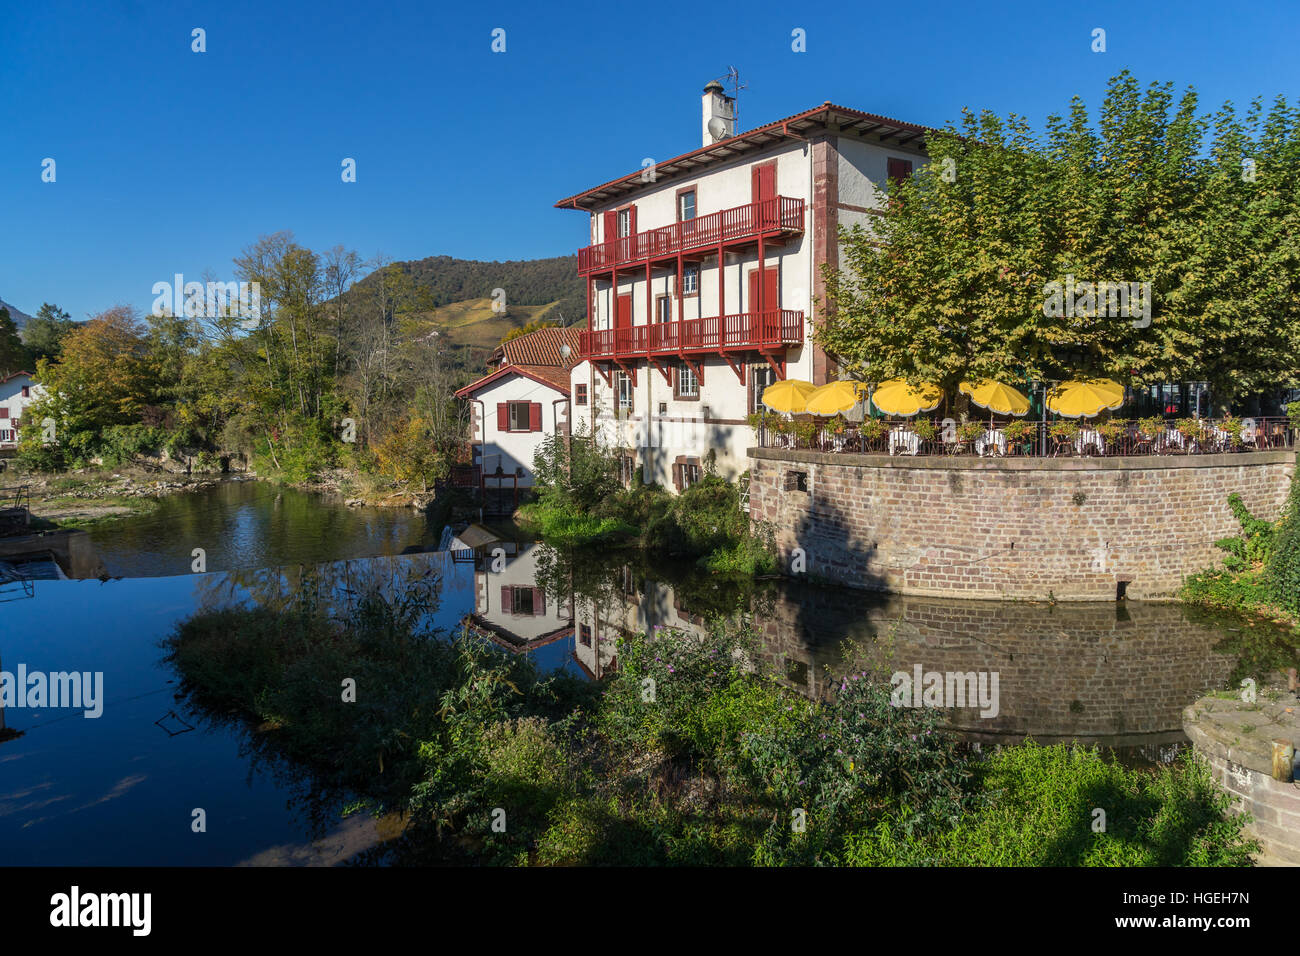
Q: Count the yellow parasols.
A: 5